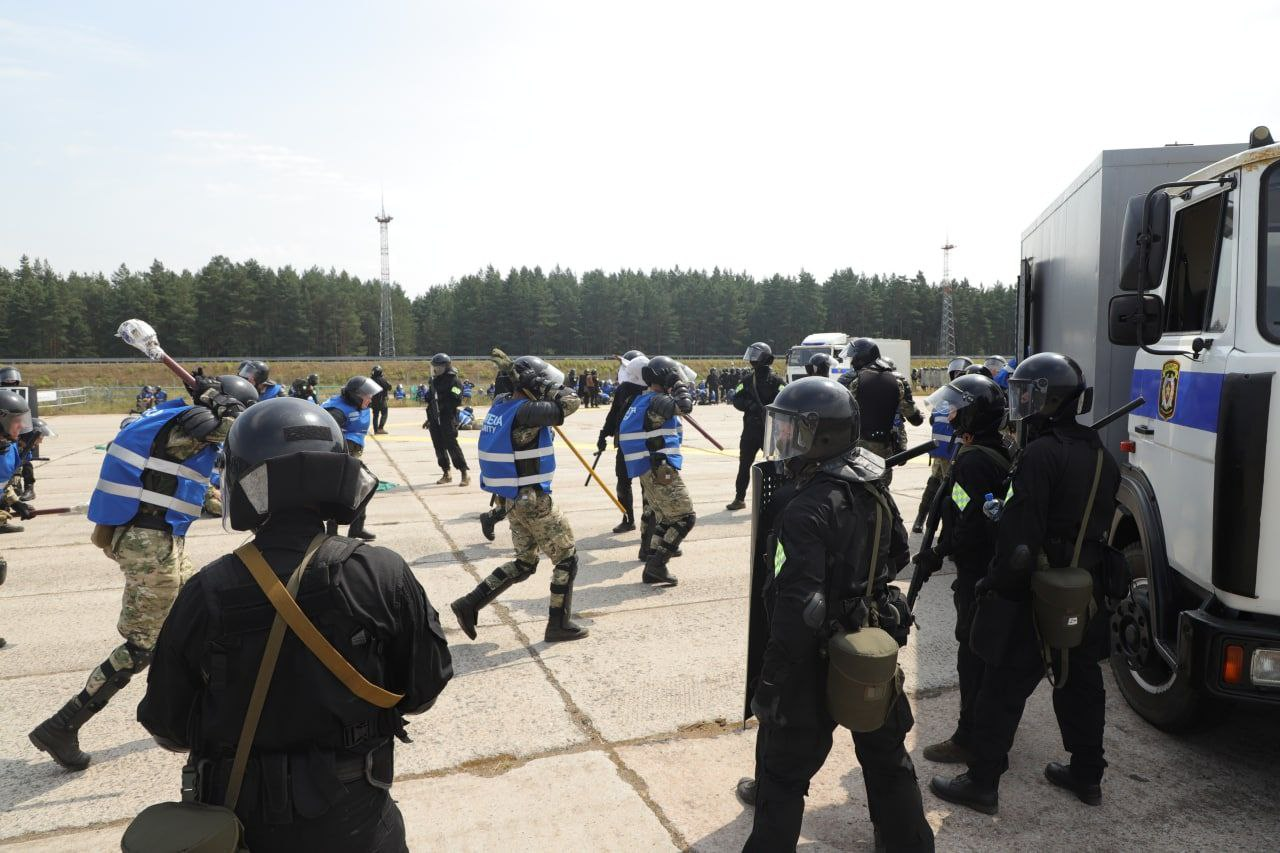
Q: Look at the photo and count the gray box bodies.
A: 1